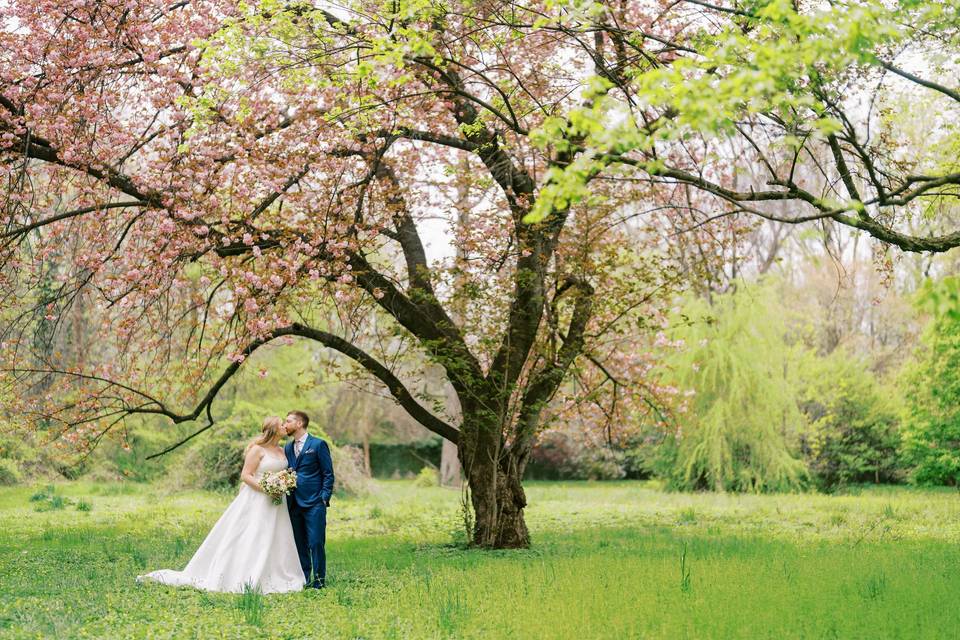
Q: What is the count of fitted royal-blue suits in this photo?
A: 1